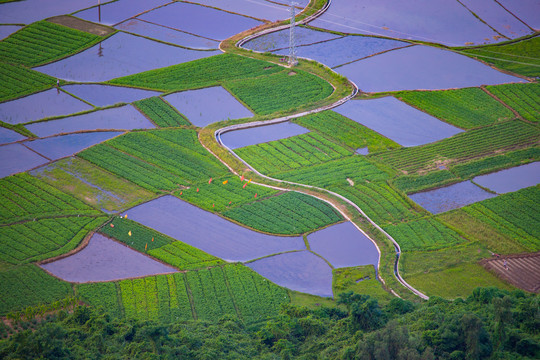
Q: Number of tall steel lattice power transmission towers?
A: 1